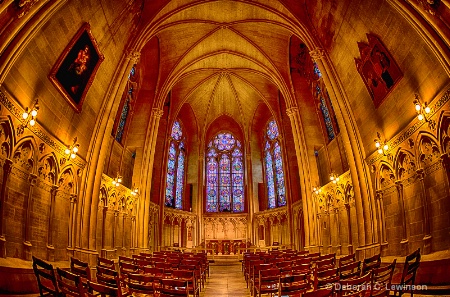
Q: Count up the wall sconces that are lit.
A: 8